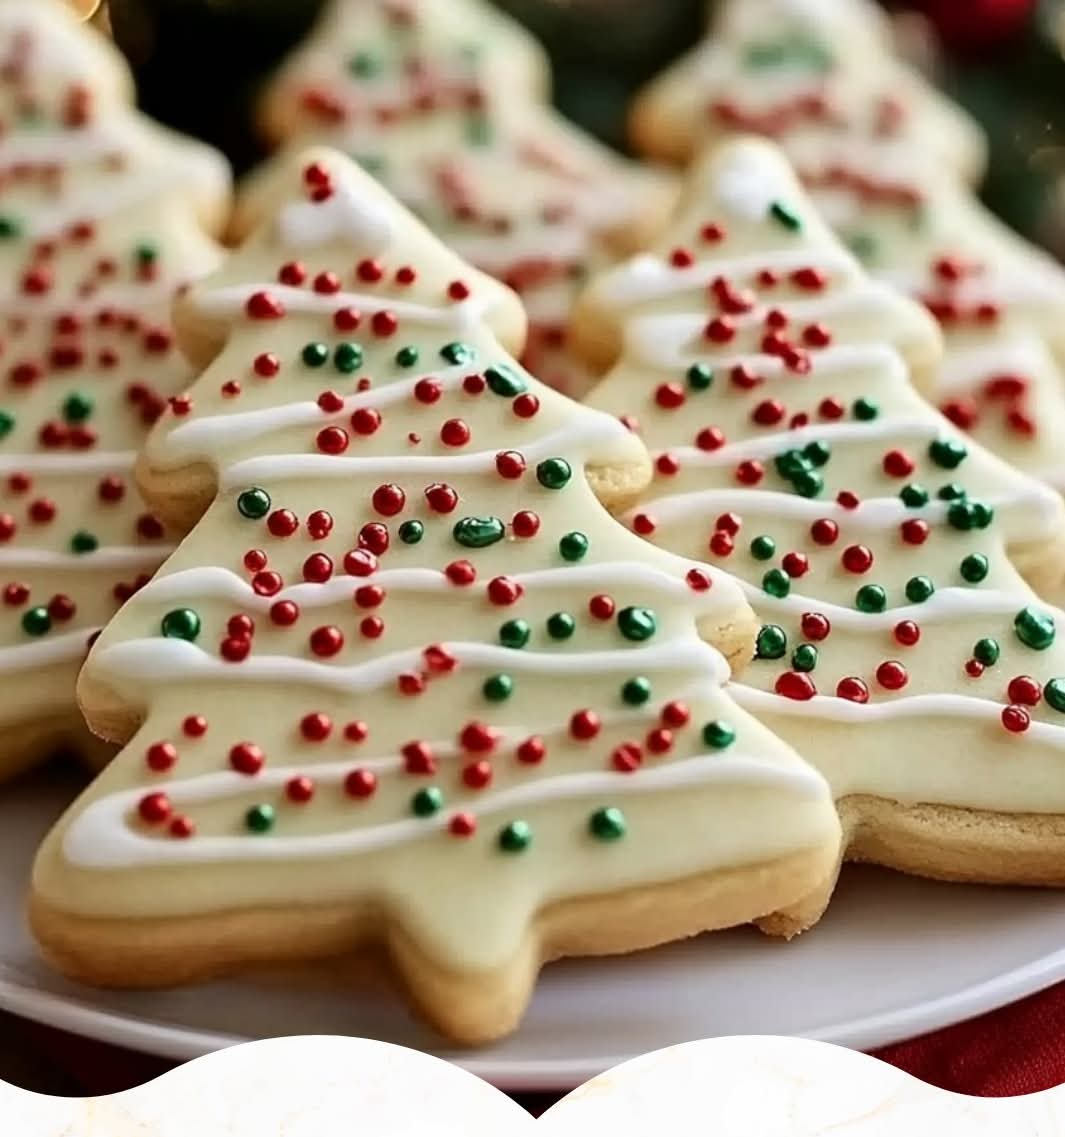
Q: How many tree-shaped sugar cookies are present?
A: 5